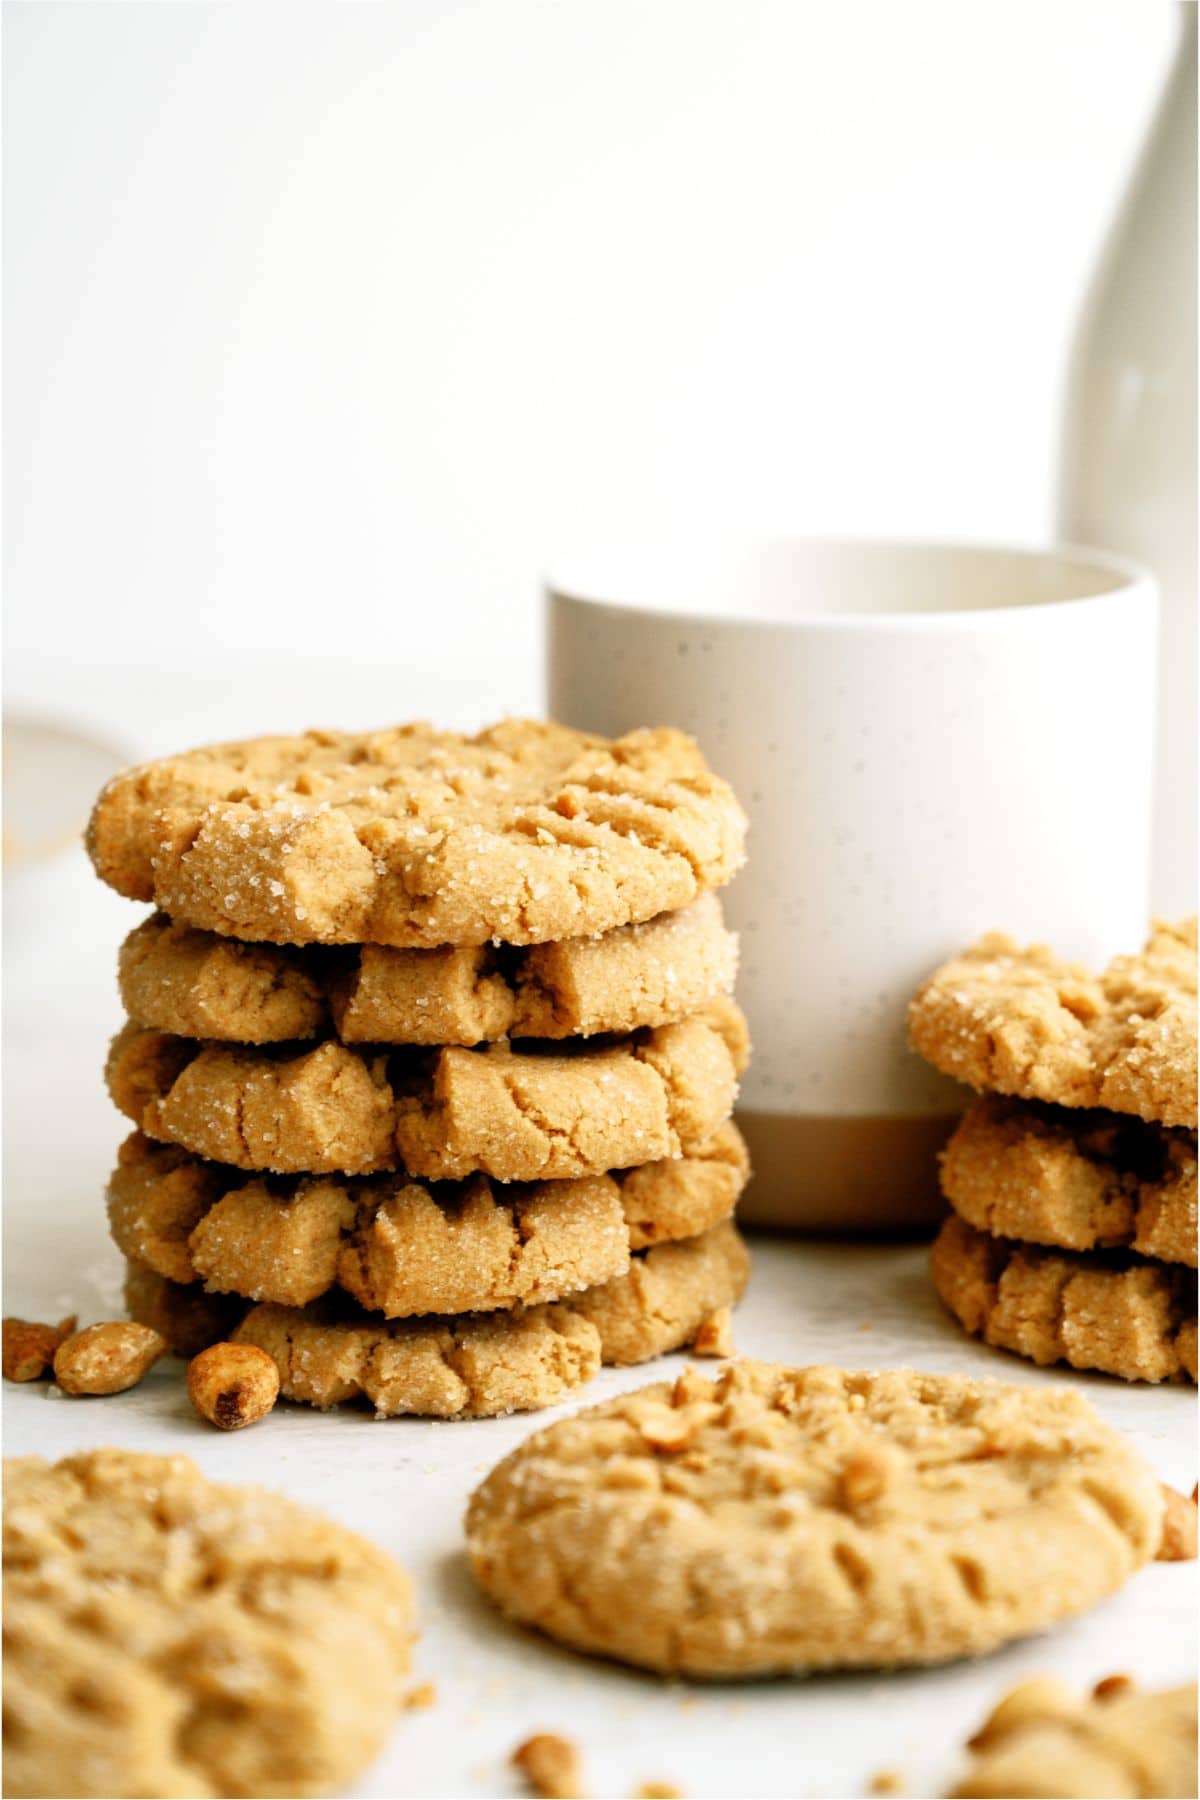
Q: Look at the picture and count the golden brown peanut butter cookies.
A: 11